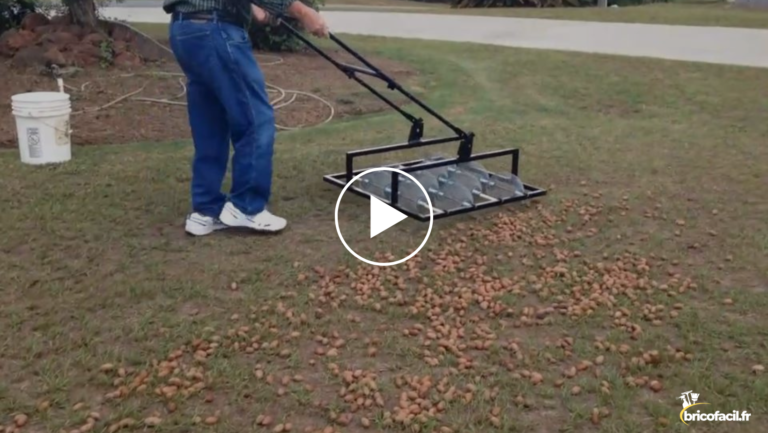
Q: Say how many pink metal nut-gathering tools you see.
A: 0